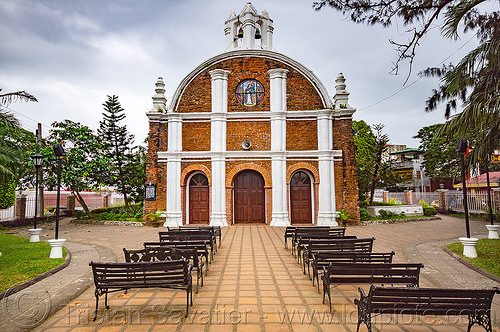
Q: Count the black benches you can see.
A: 13